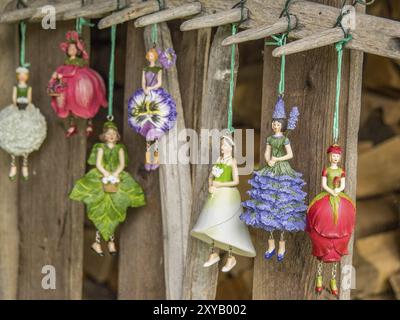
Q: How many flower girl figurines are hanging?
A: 7